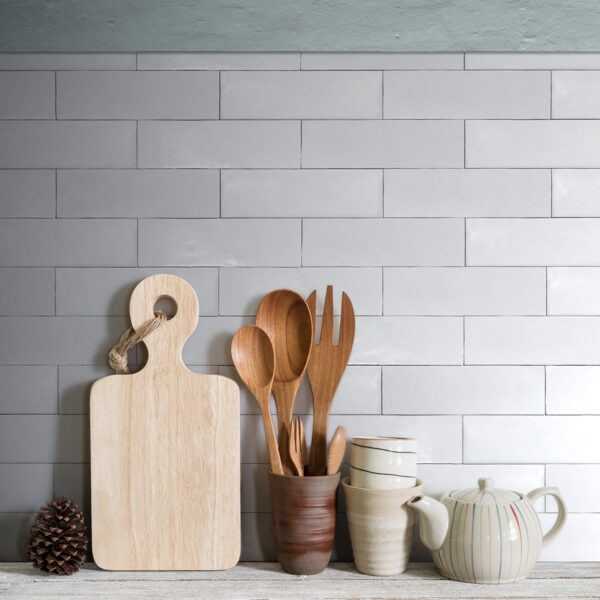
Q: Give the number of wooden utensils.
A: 5